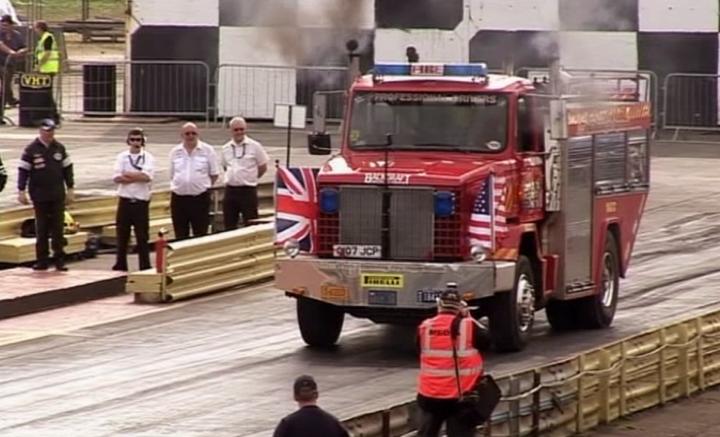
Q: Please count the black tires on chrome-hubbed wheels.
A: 2